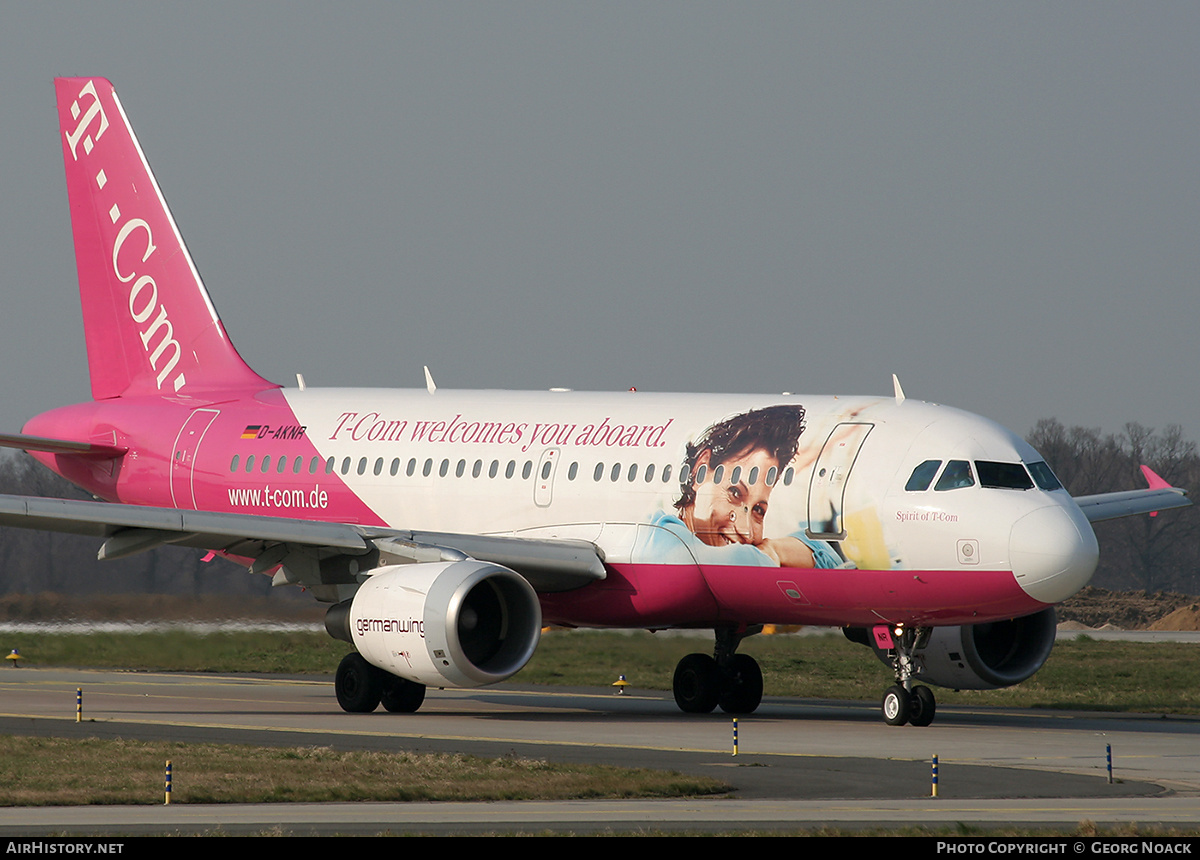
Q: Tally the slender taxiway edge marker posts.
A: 5